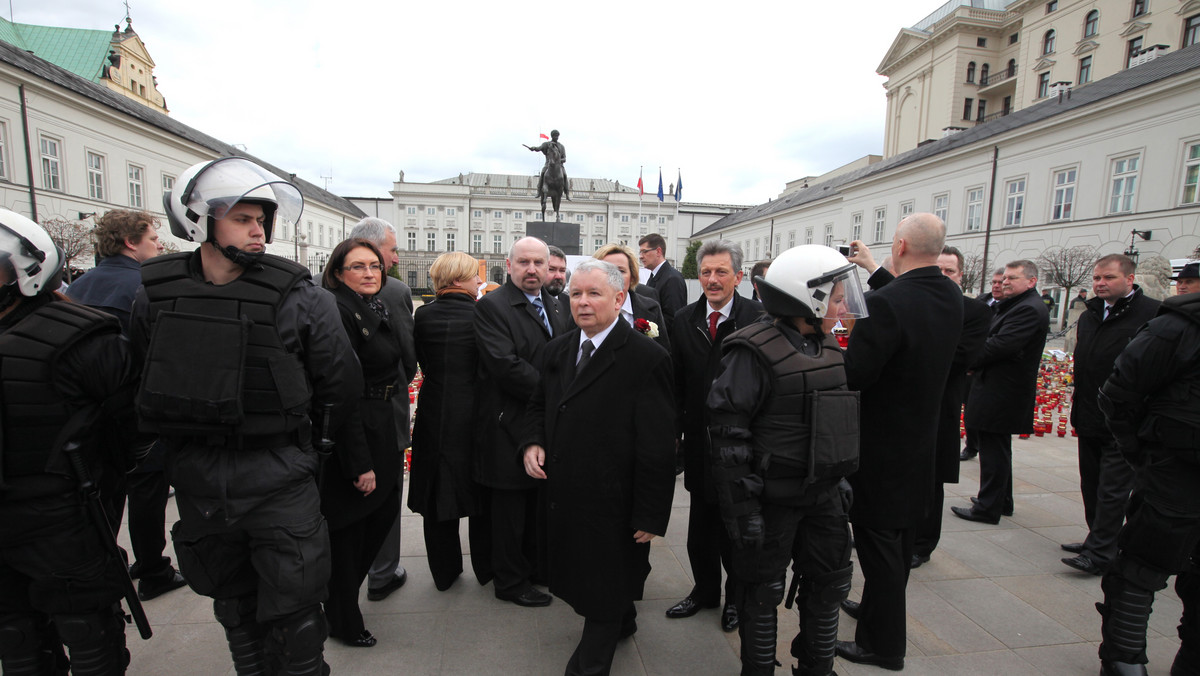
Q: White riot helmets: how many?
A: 3